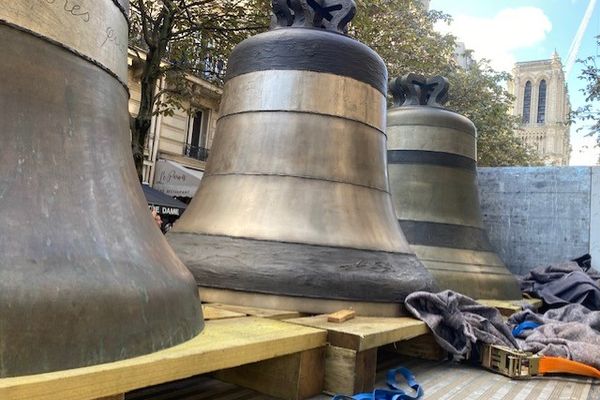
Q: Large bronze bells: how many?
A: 3